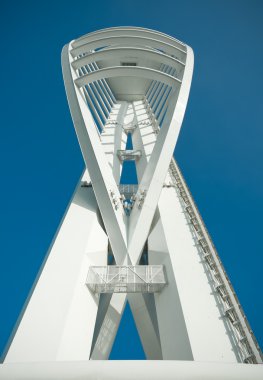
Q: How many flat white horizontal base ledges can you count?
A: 1